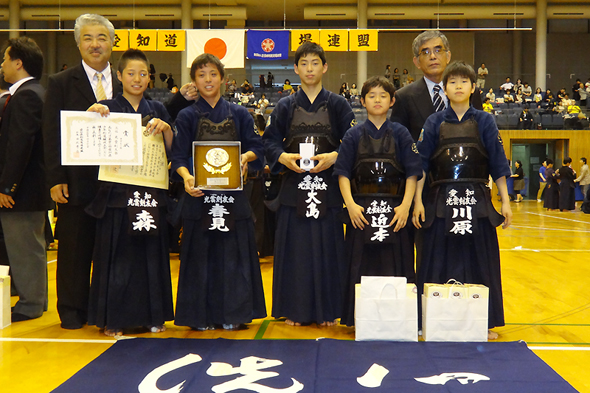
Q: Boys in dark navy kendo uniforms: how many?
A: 5